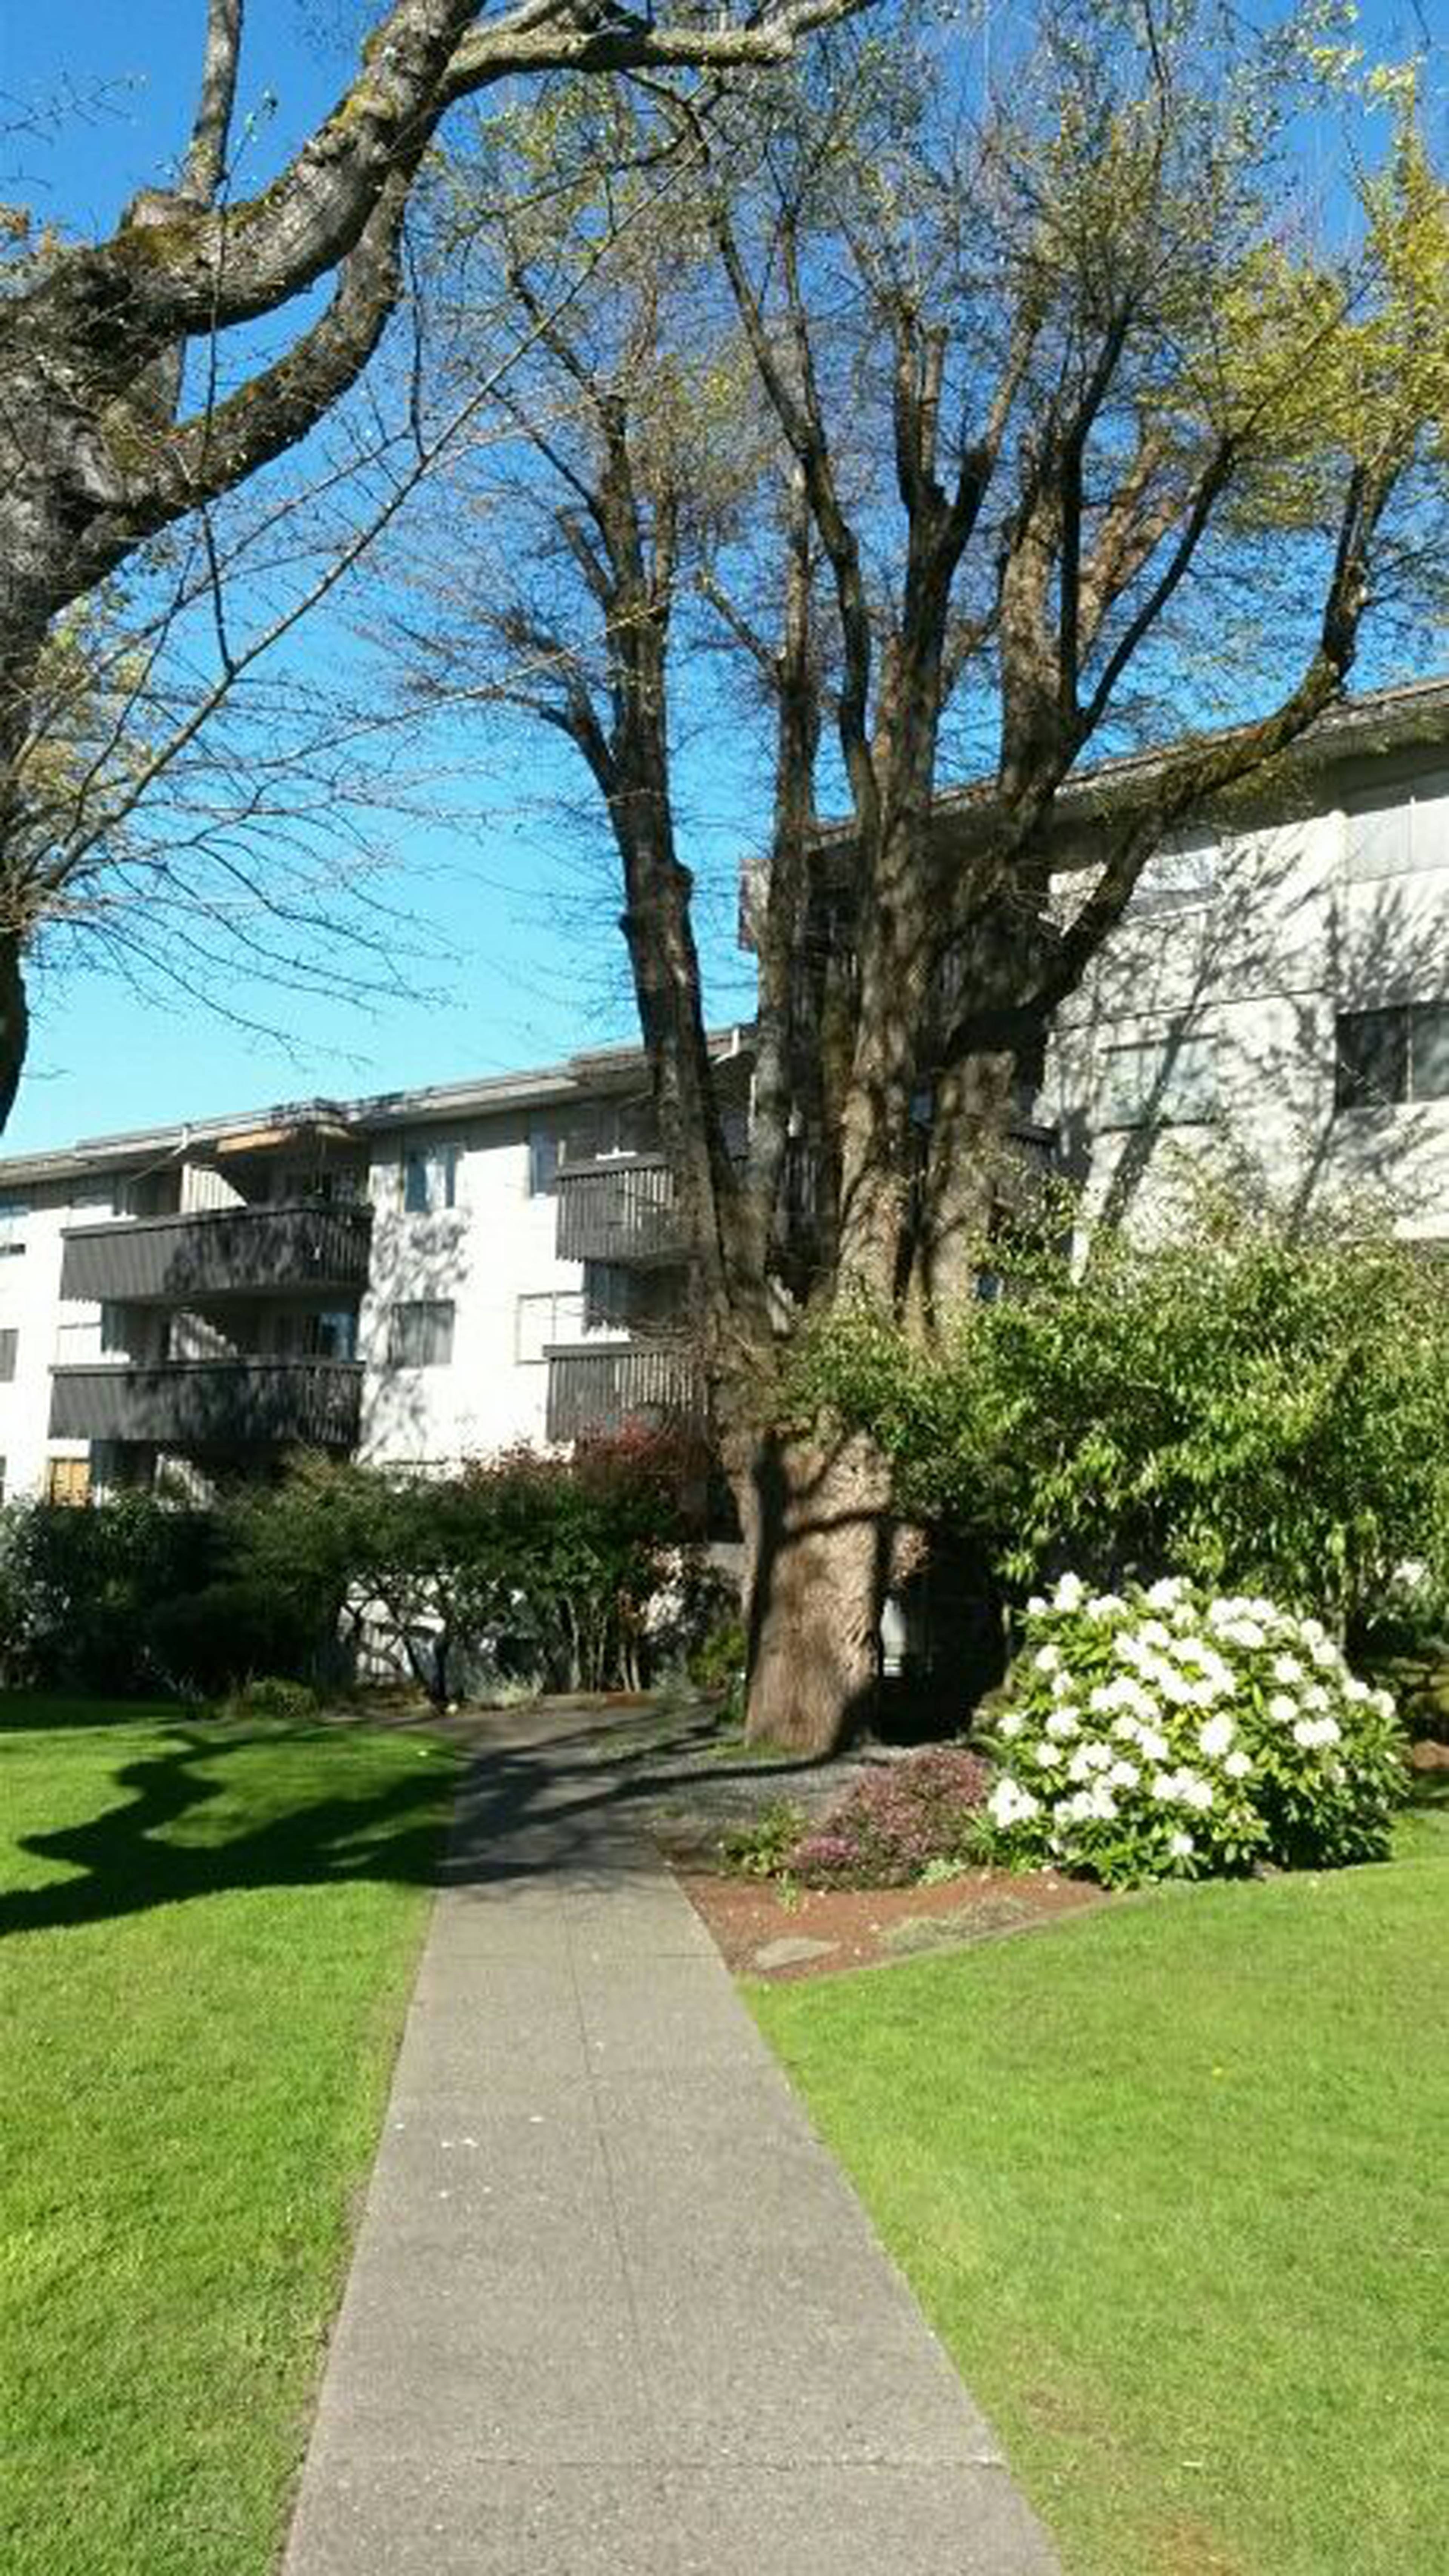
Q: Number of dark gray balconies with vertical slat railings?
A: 4